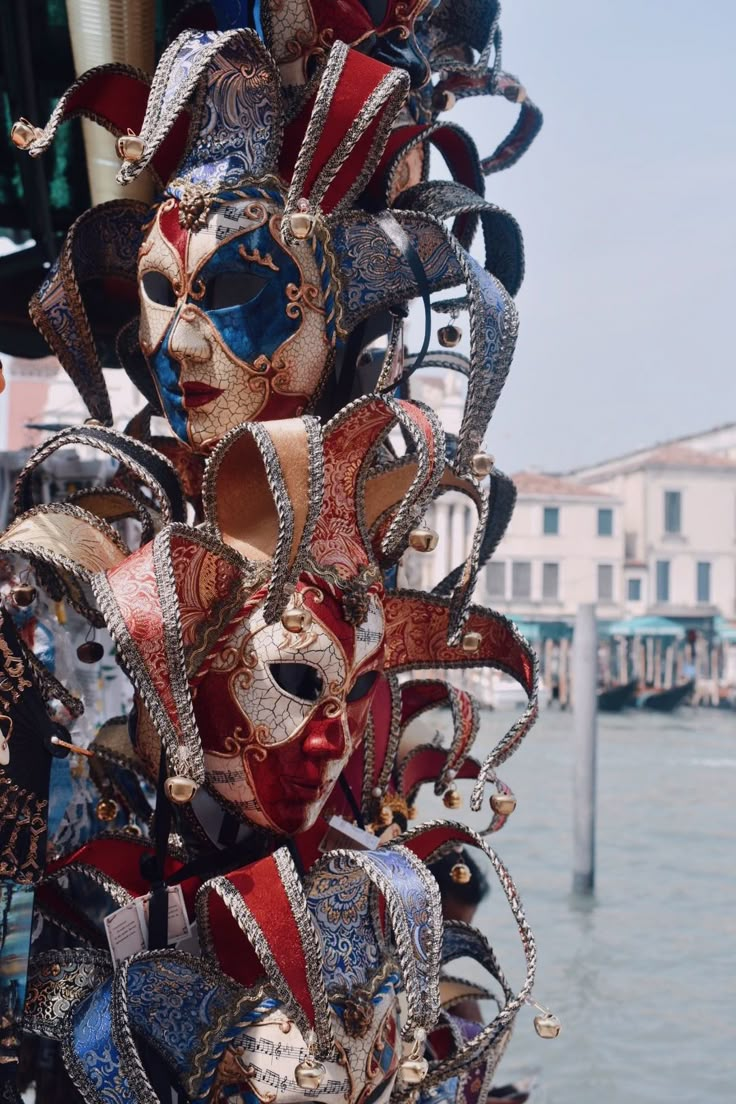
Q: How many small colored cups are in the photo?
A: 0